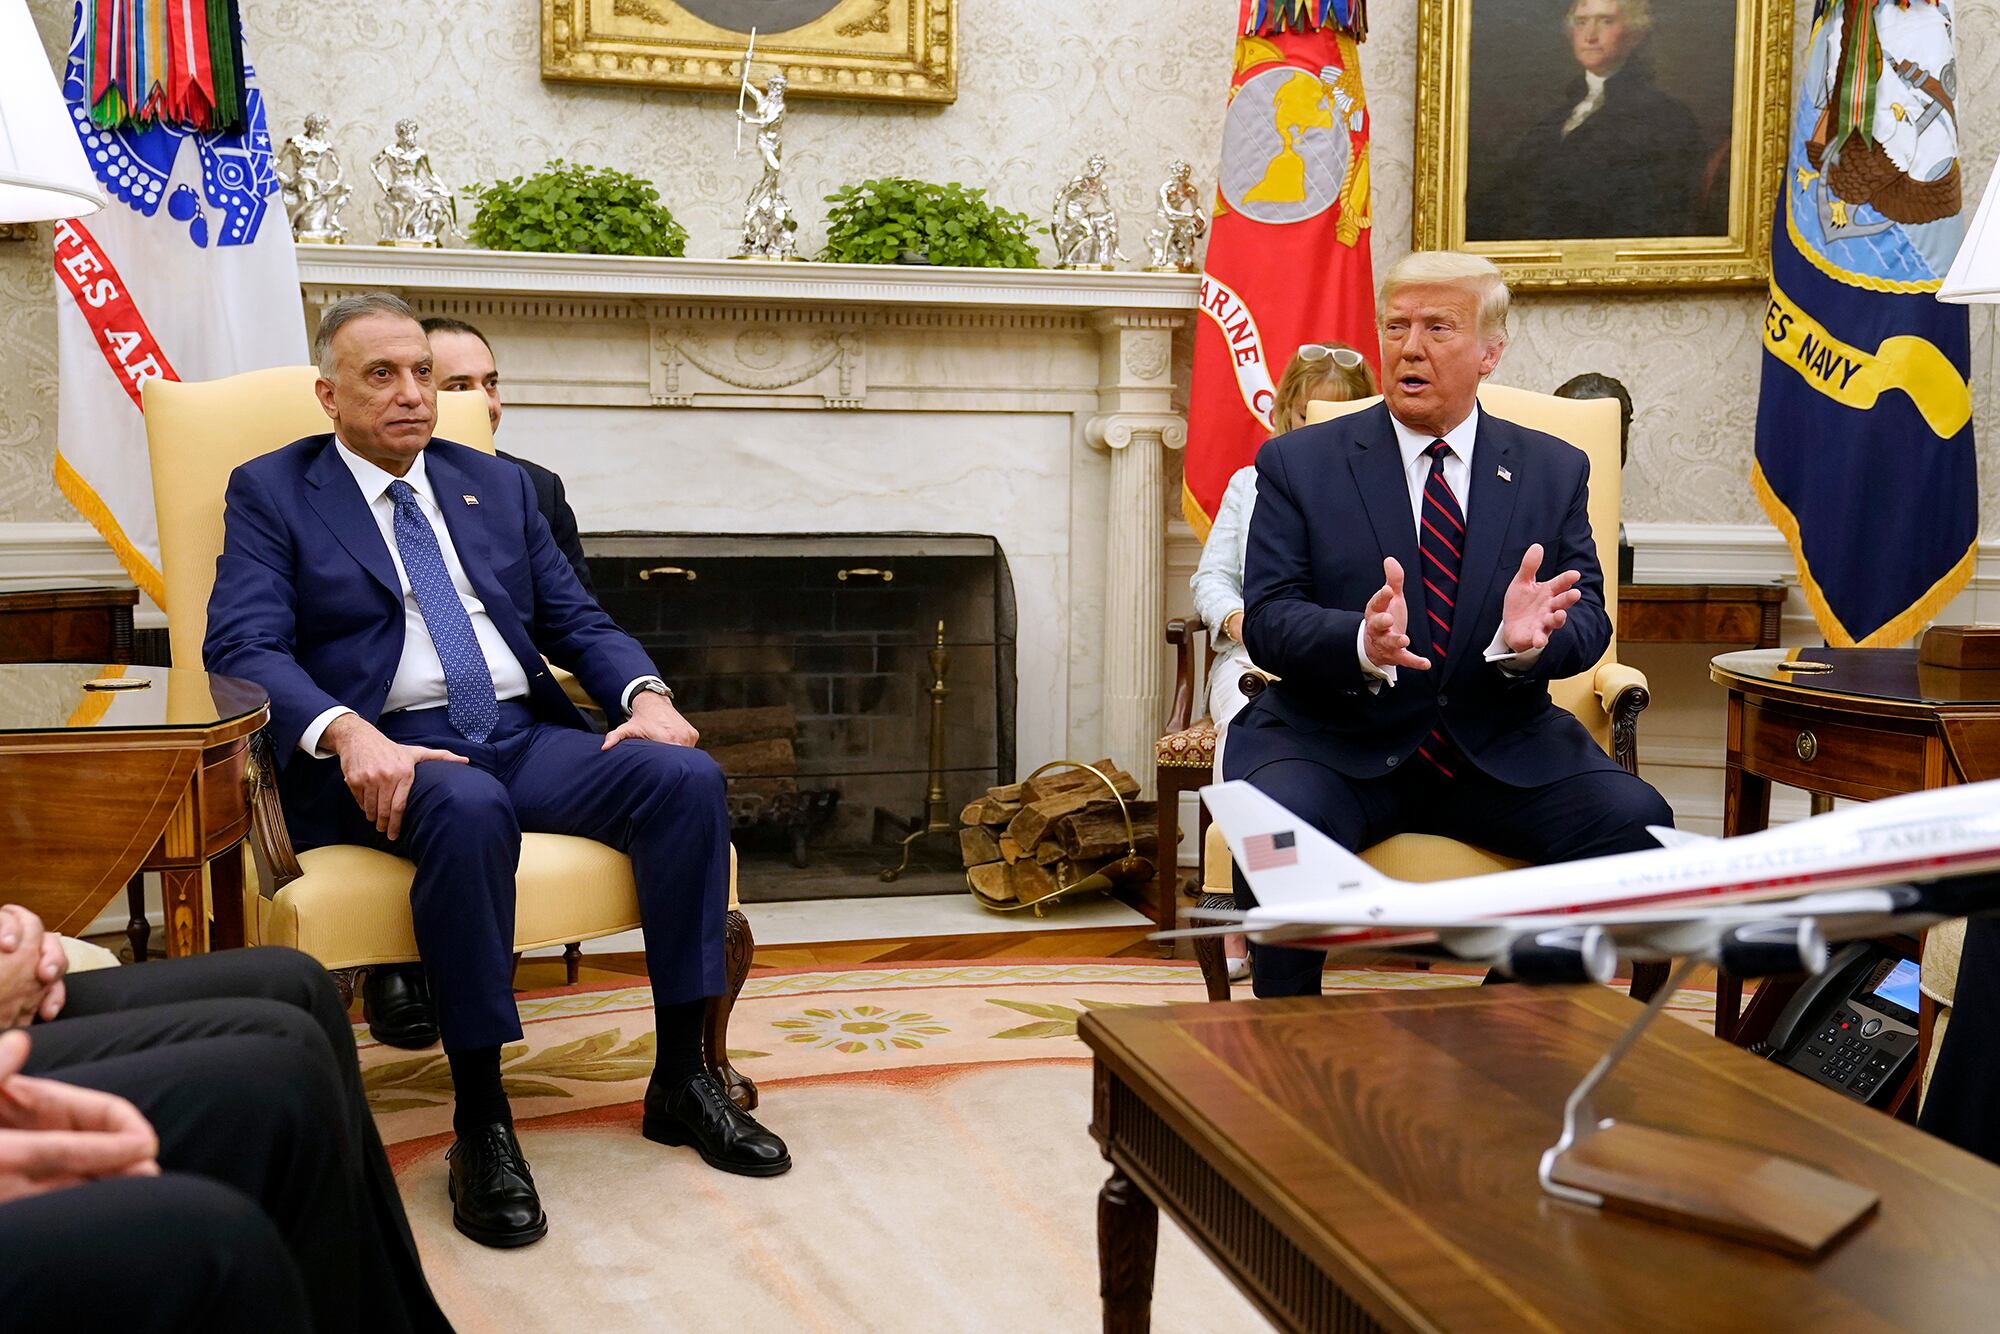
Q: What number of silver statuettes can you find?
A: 5